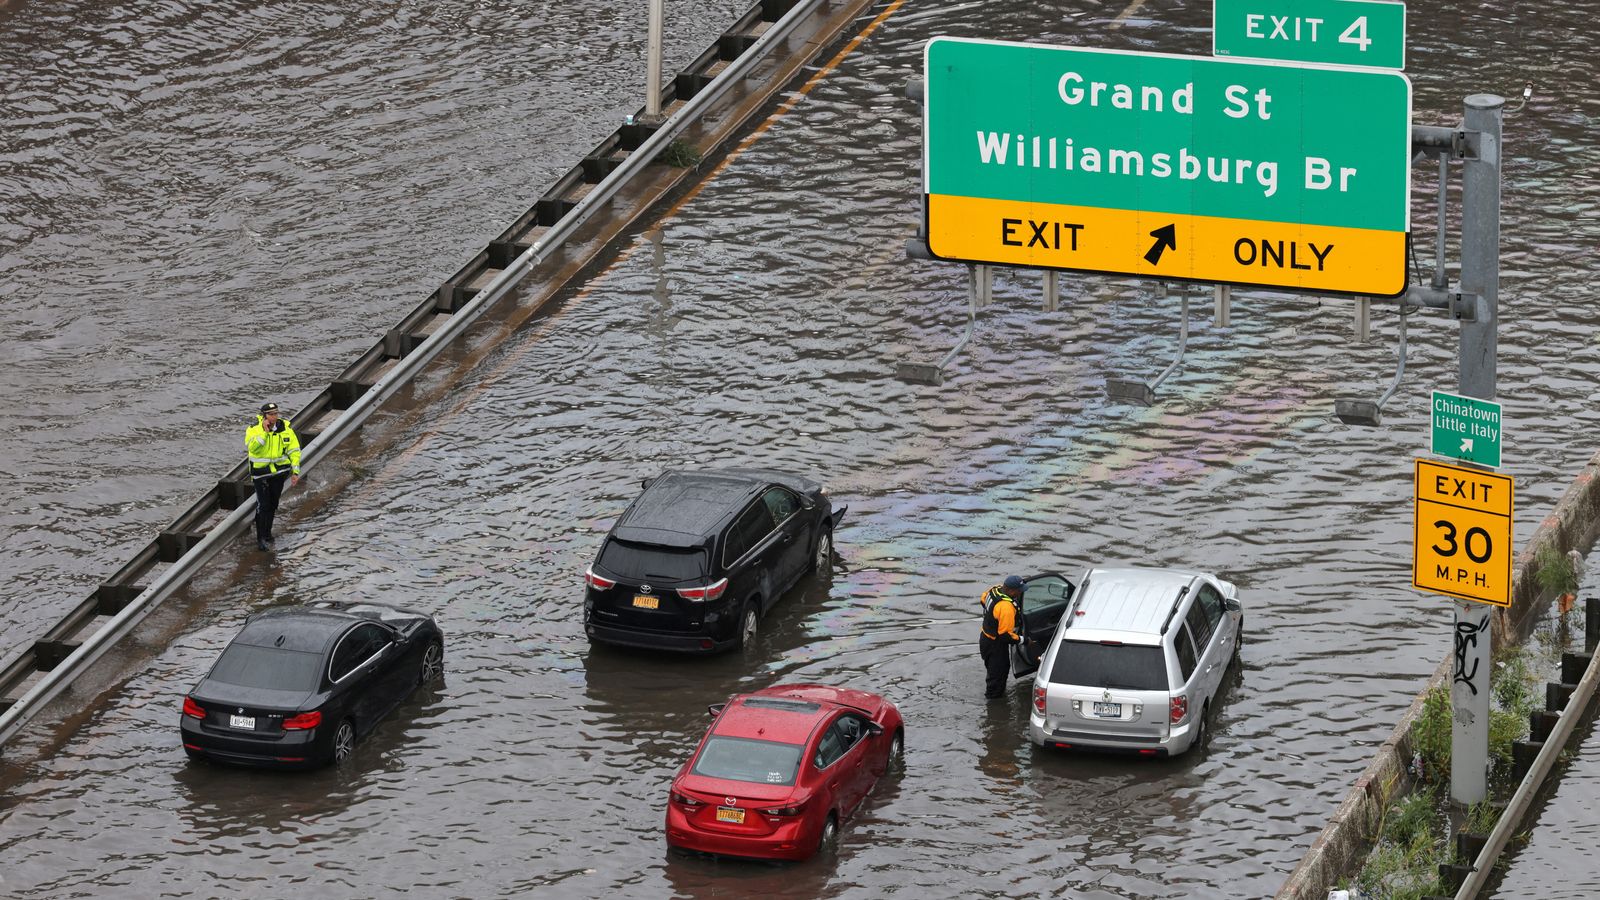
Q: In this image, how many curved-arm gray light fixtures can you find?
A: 3